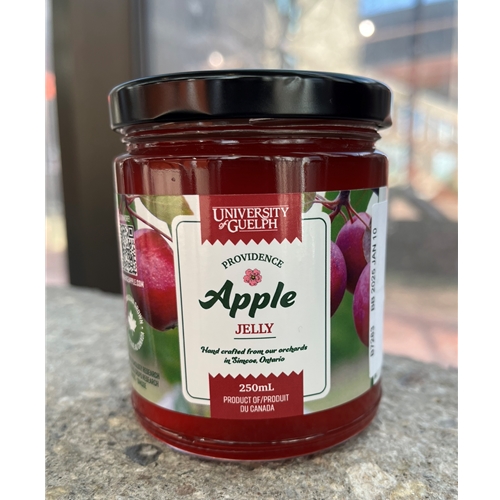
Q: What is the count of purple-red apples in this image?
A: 4